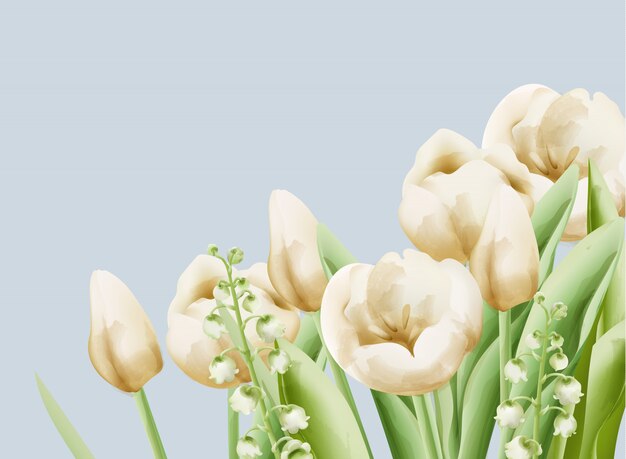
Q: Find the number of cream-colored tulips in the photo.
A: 7